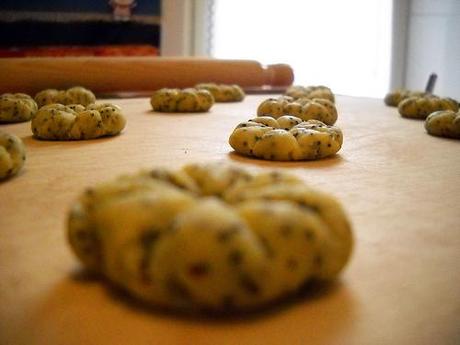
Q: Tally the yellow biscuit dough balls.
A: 13